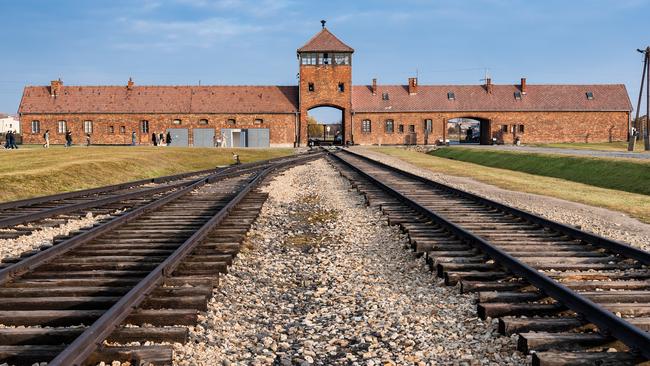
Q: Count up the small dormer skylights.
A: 4